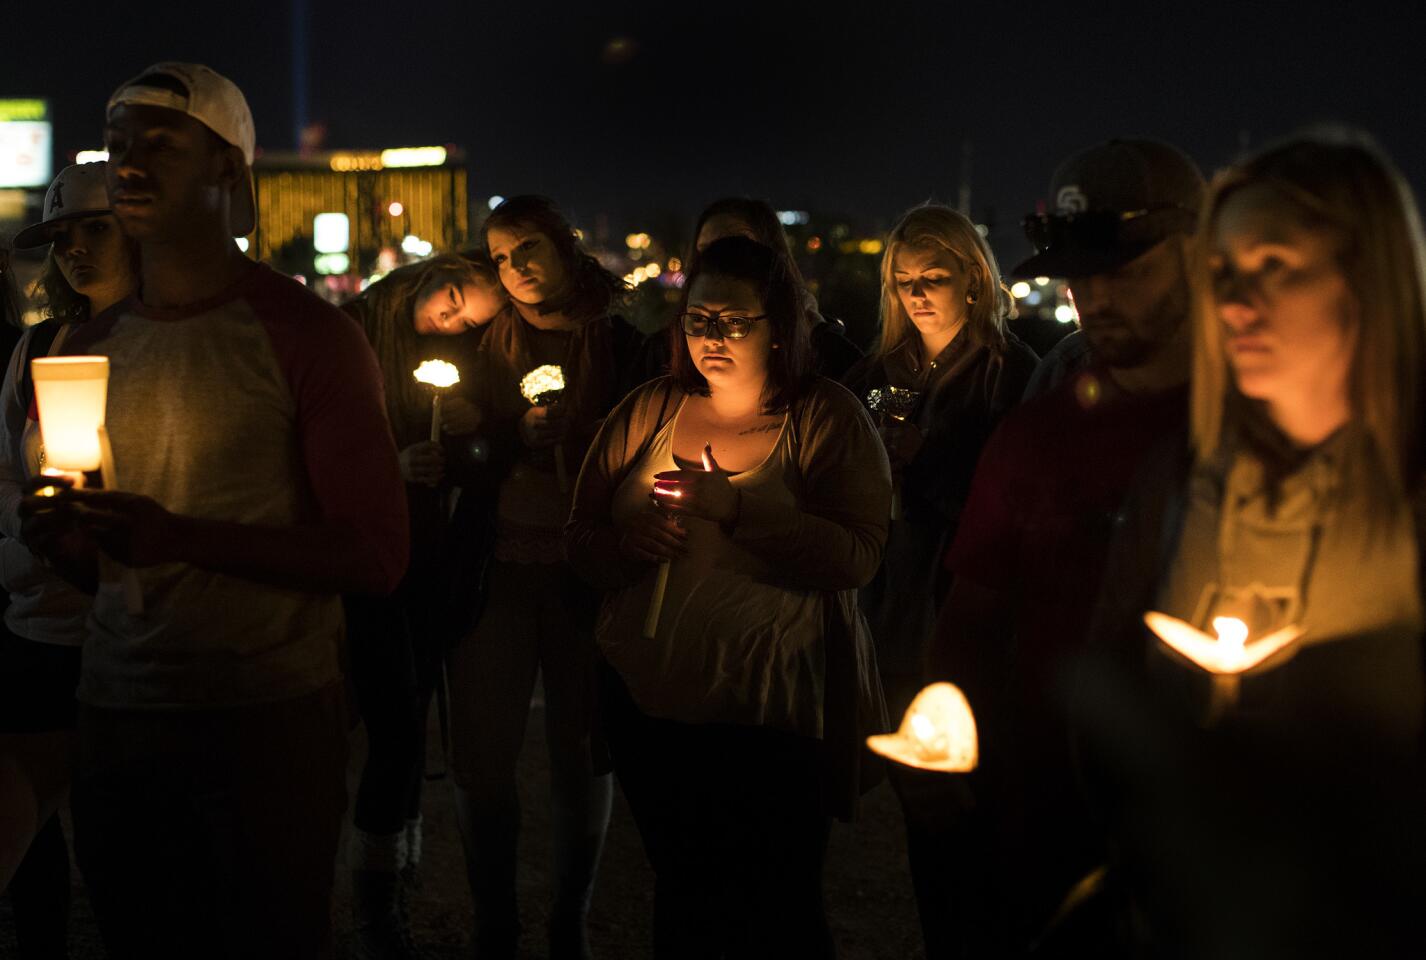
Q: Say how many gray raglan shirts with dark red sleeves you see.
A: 1